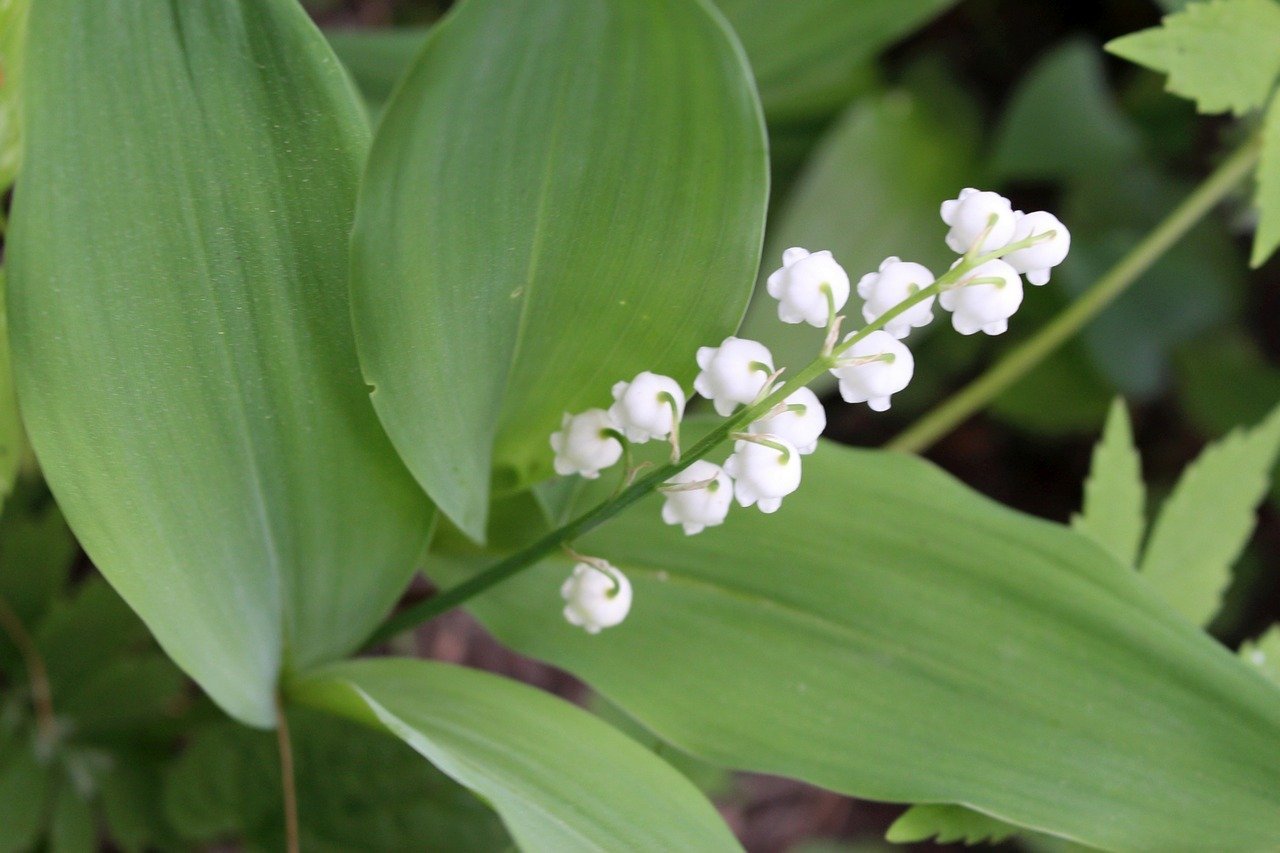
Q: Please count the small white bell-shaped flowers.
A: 13